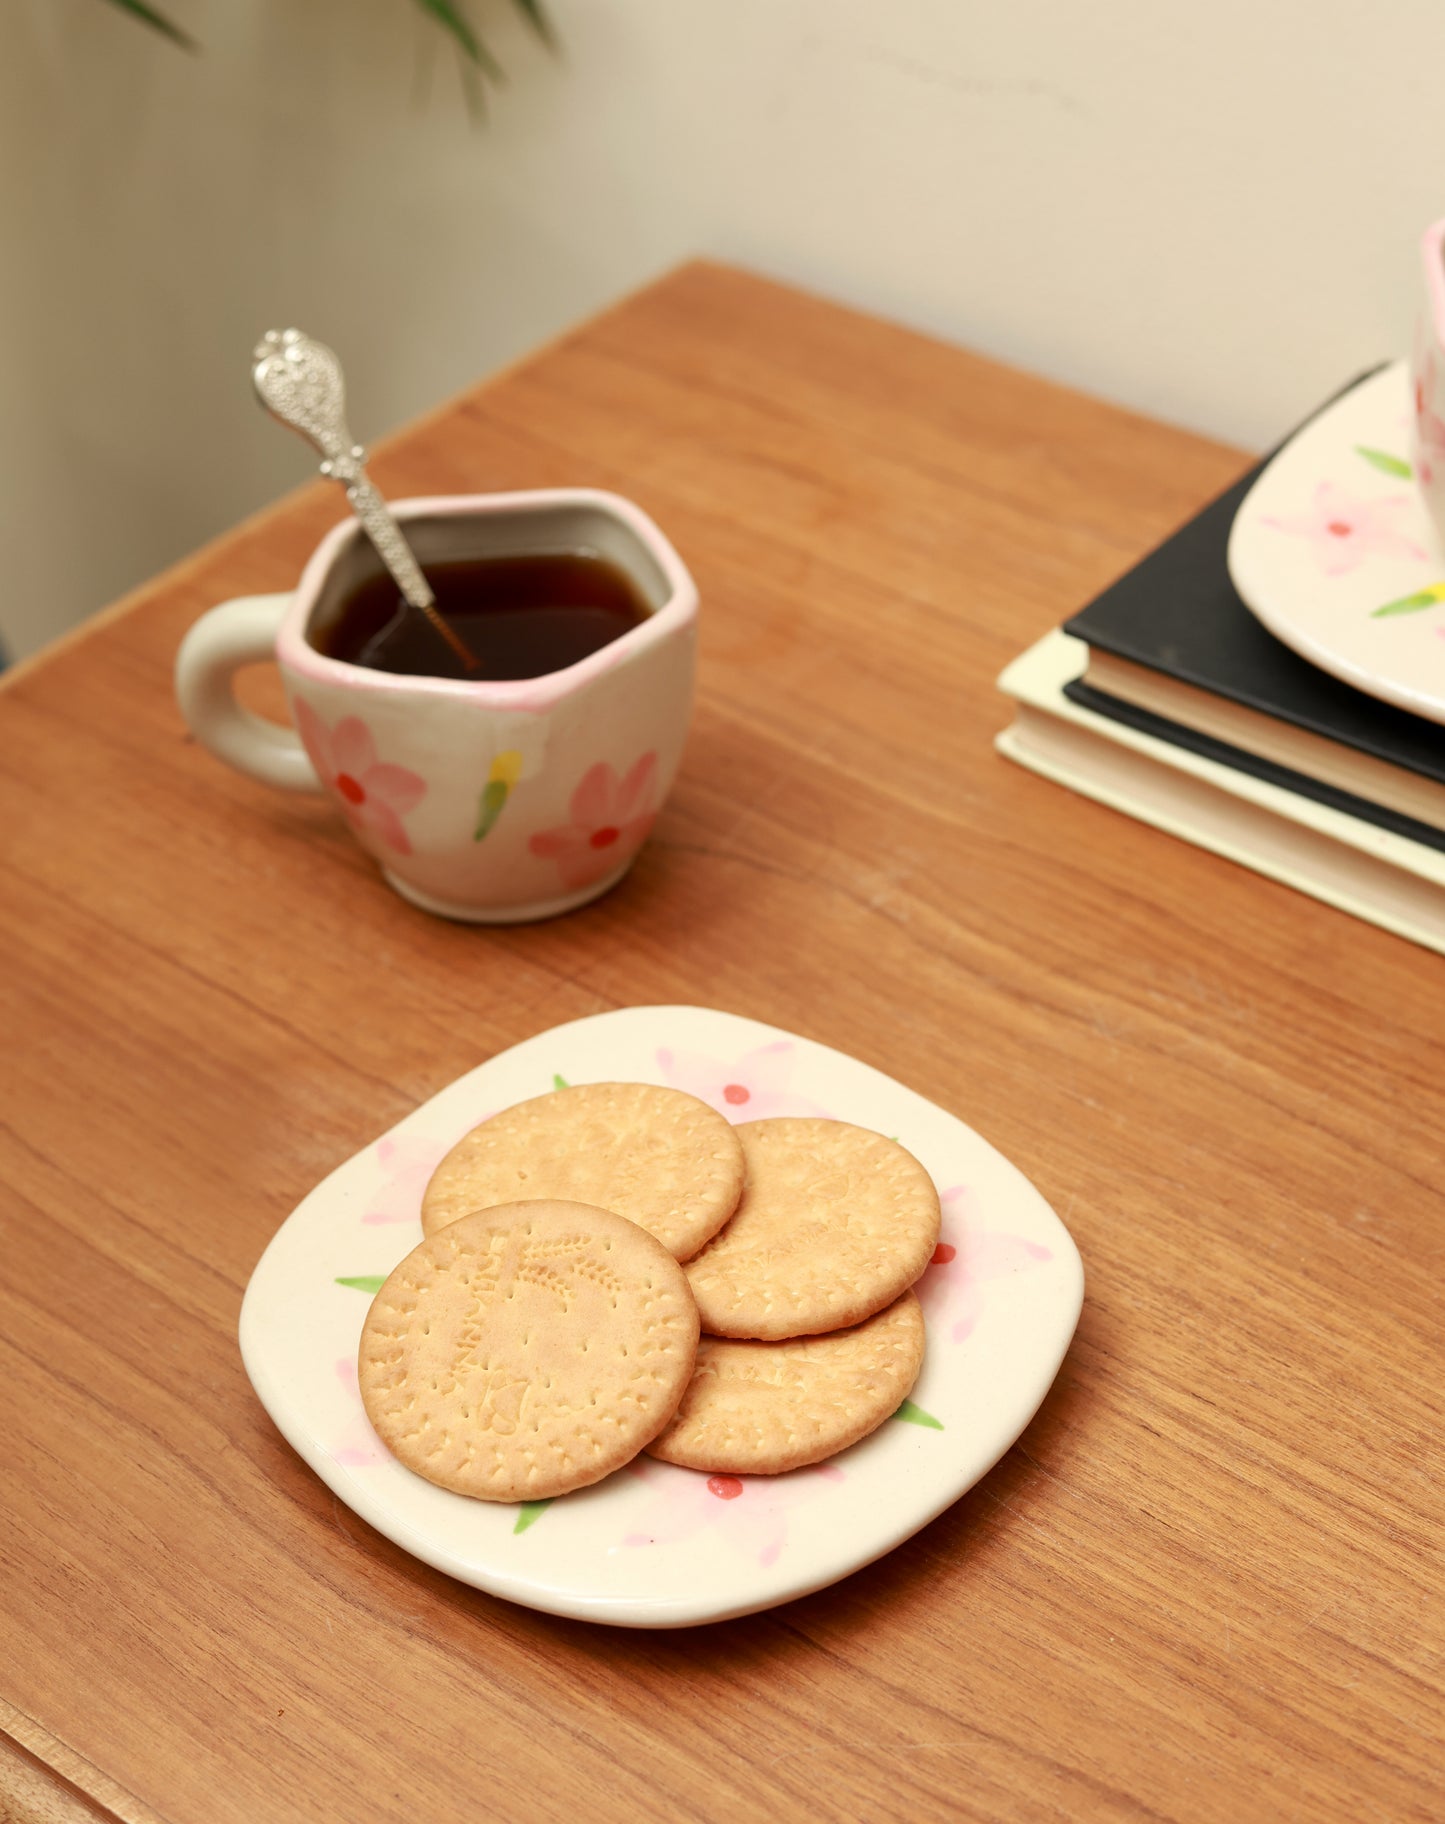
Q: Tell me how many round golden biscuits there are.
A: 4